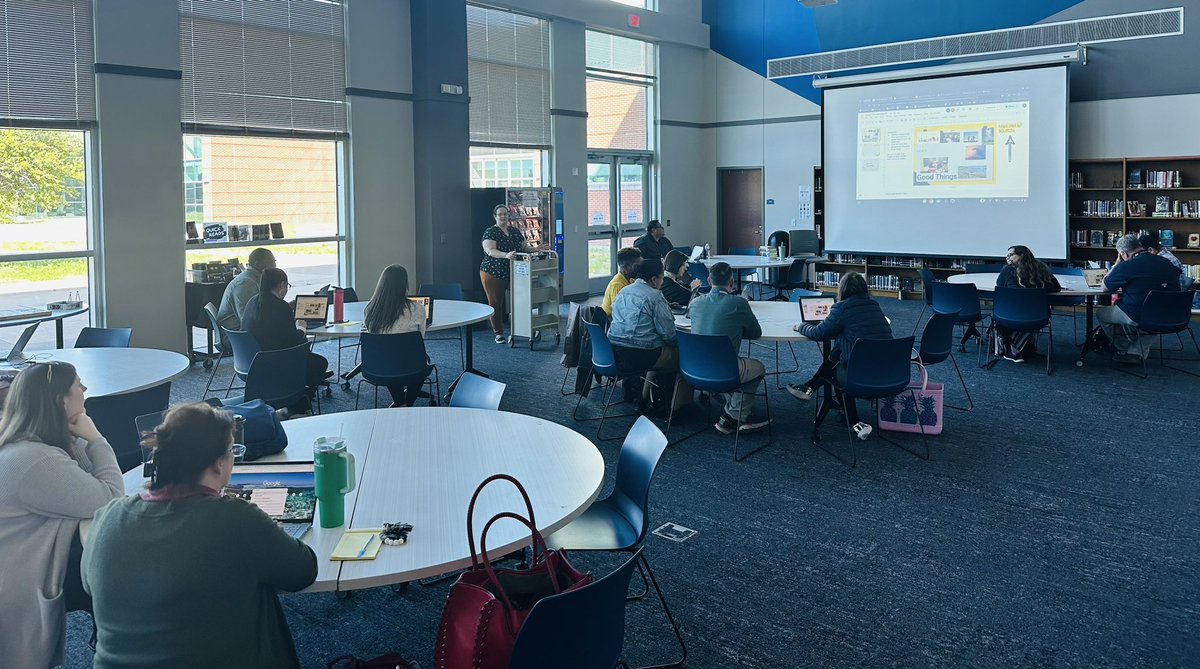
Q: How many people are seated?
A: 14